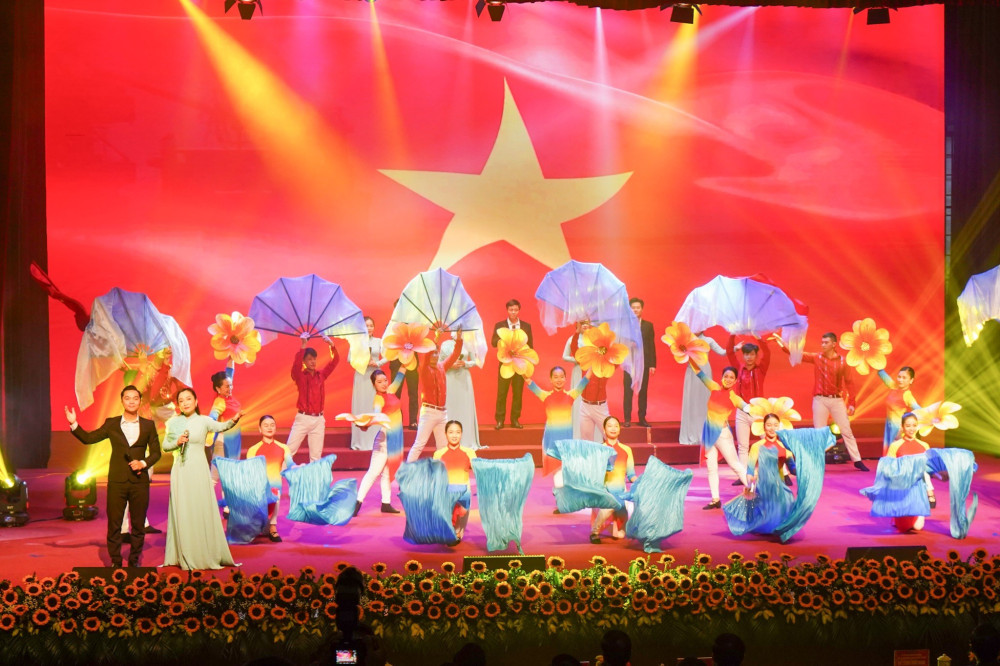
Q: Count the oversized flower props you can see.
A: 9